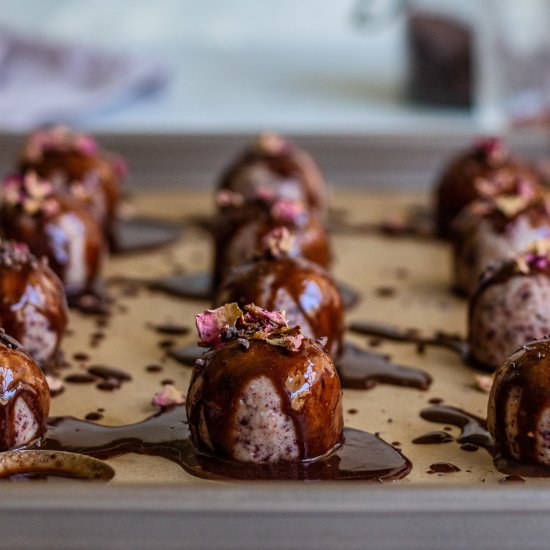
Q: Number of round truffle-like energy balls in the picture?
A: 12